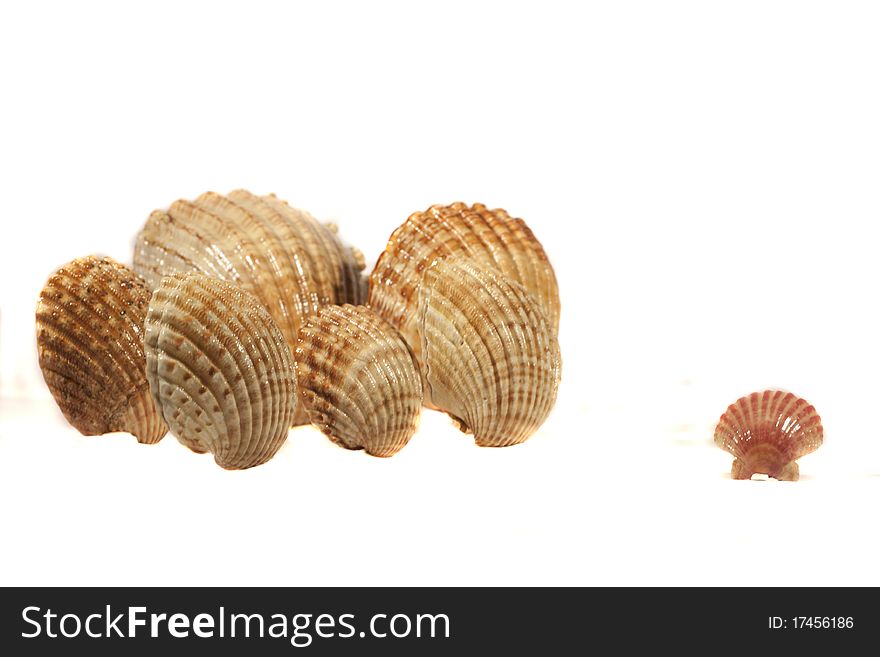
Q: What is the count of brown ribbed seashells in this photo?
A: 6